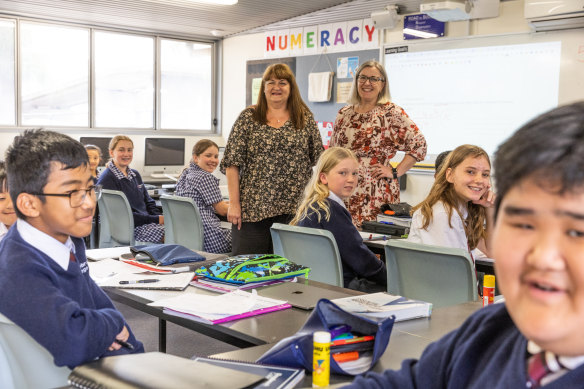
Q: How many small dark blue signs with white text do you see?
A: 1